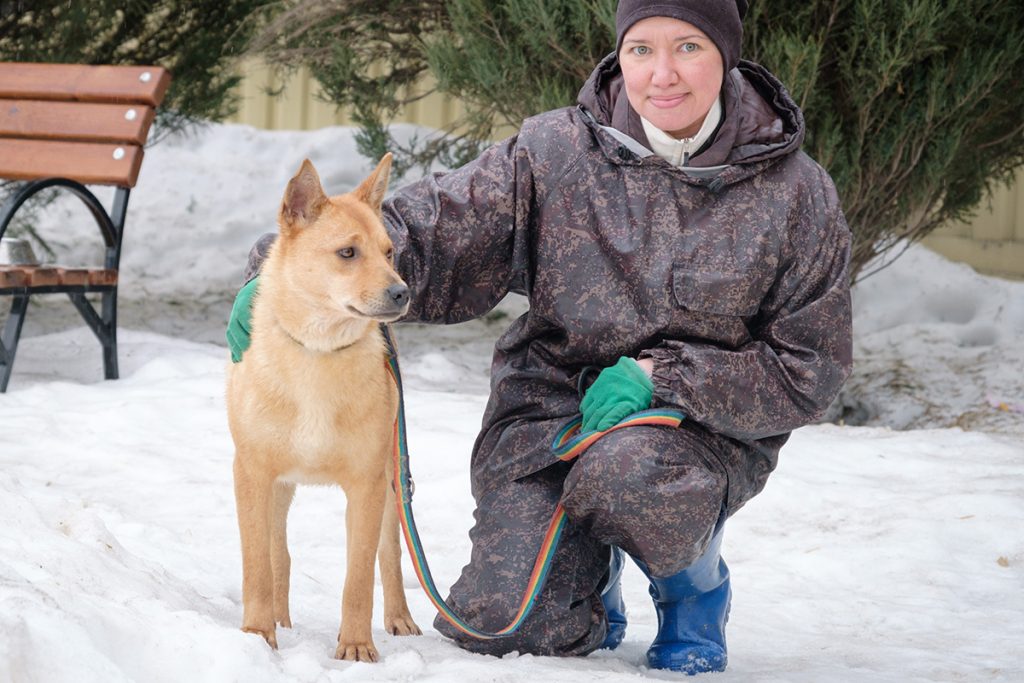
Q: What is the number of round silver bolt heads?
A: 3